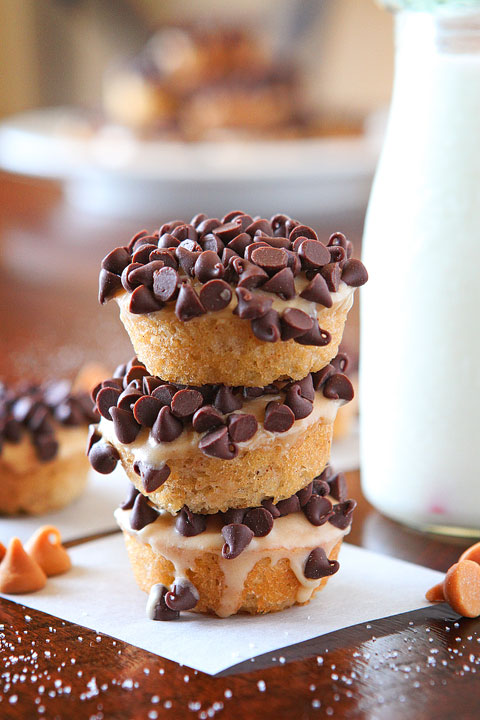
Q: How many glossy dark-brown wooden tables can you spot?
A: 1